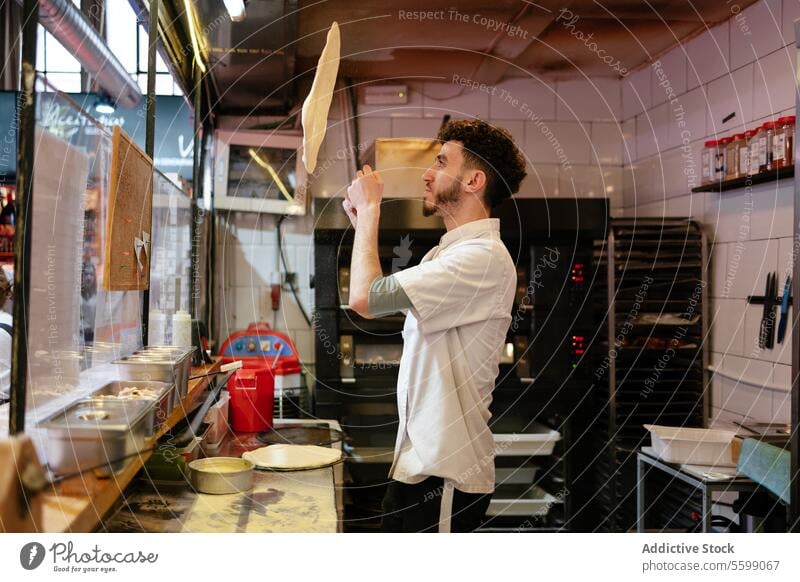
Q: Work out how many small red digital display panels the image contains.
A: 2